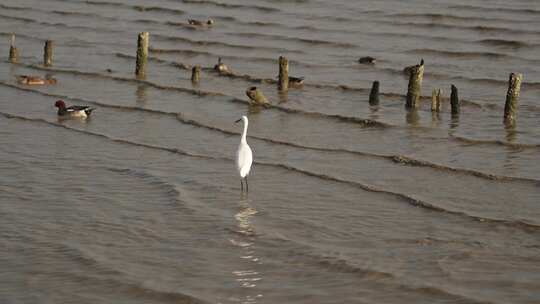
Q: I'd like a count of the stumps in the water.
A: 11